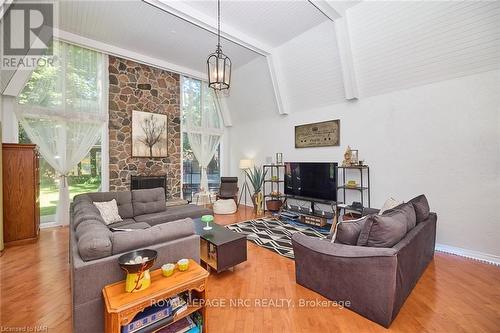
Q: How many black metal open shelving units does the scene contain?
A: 2